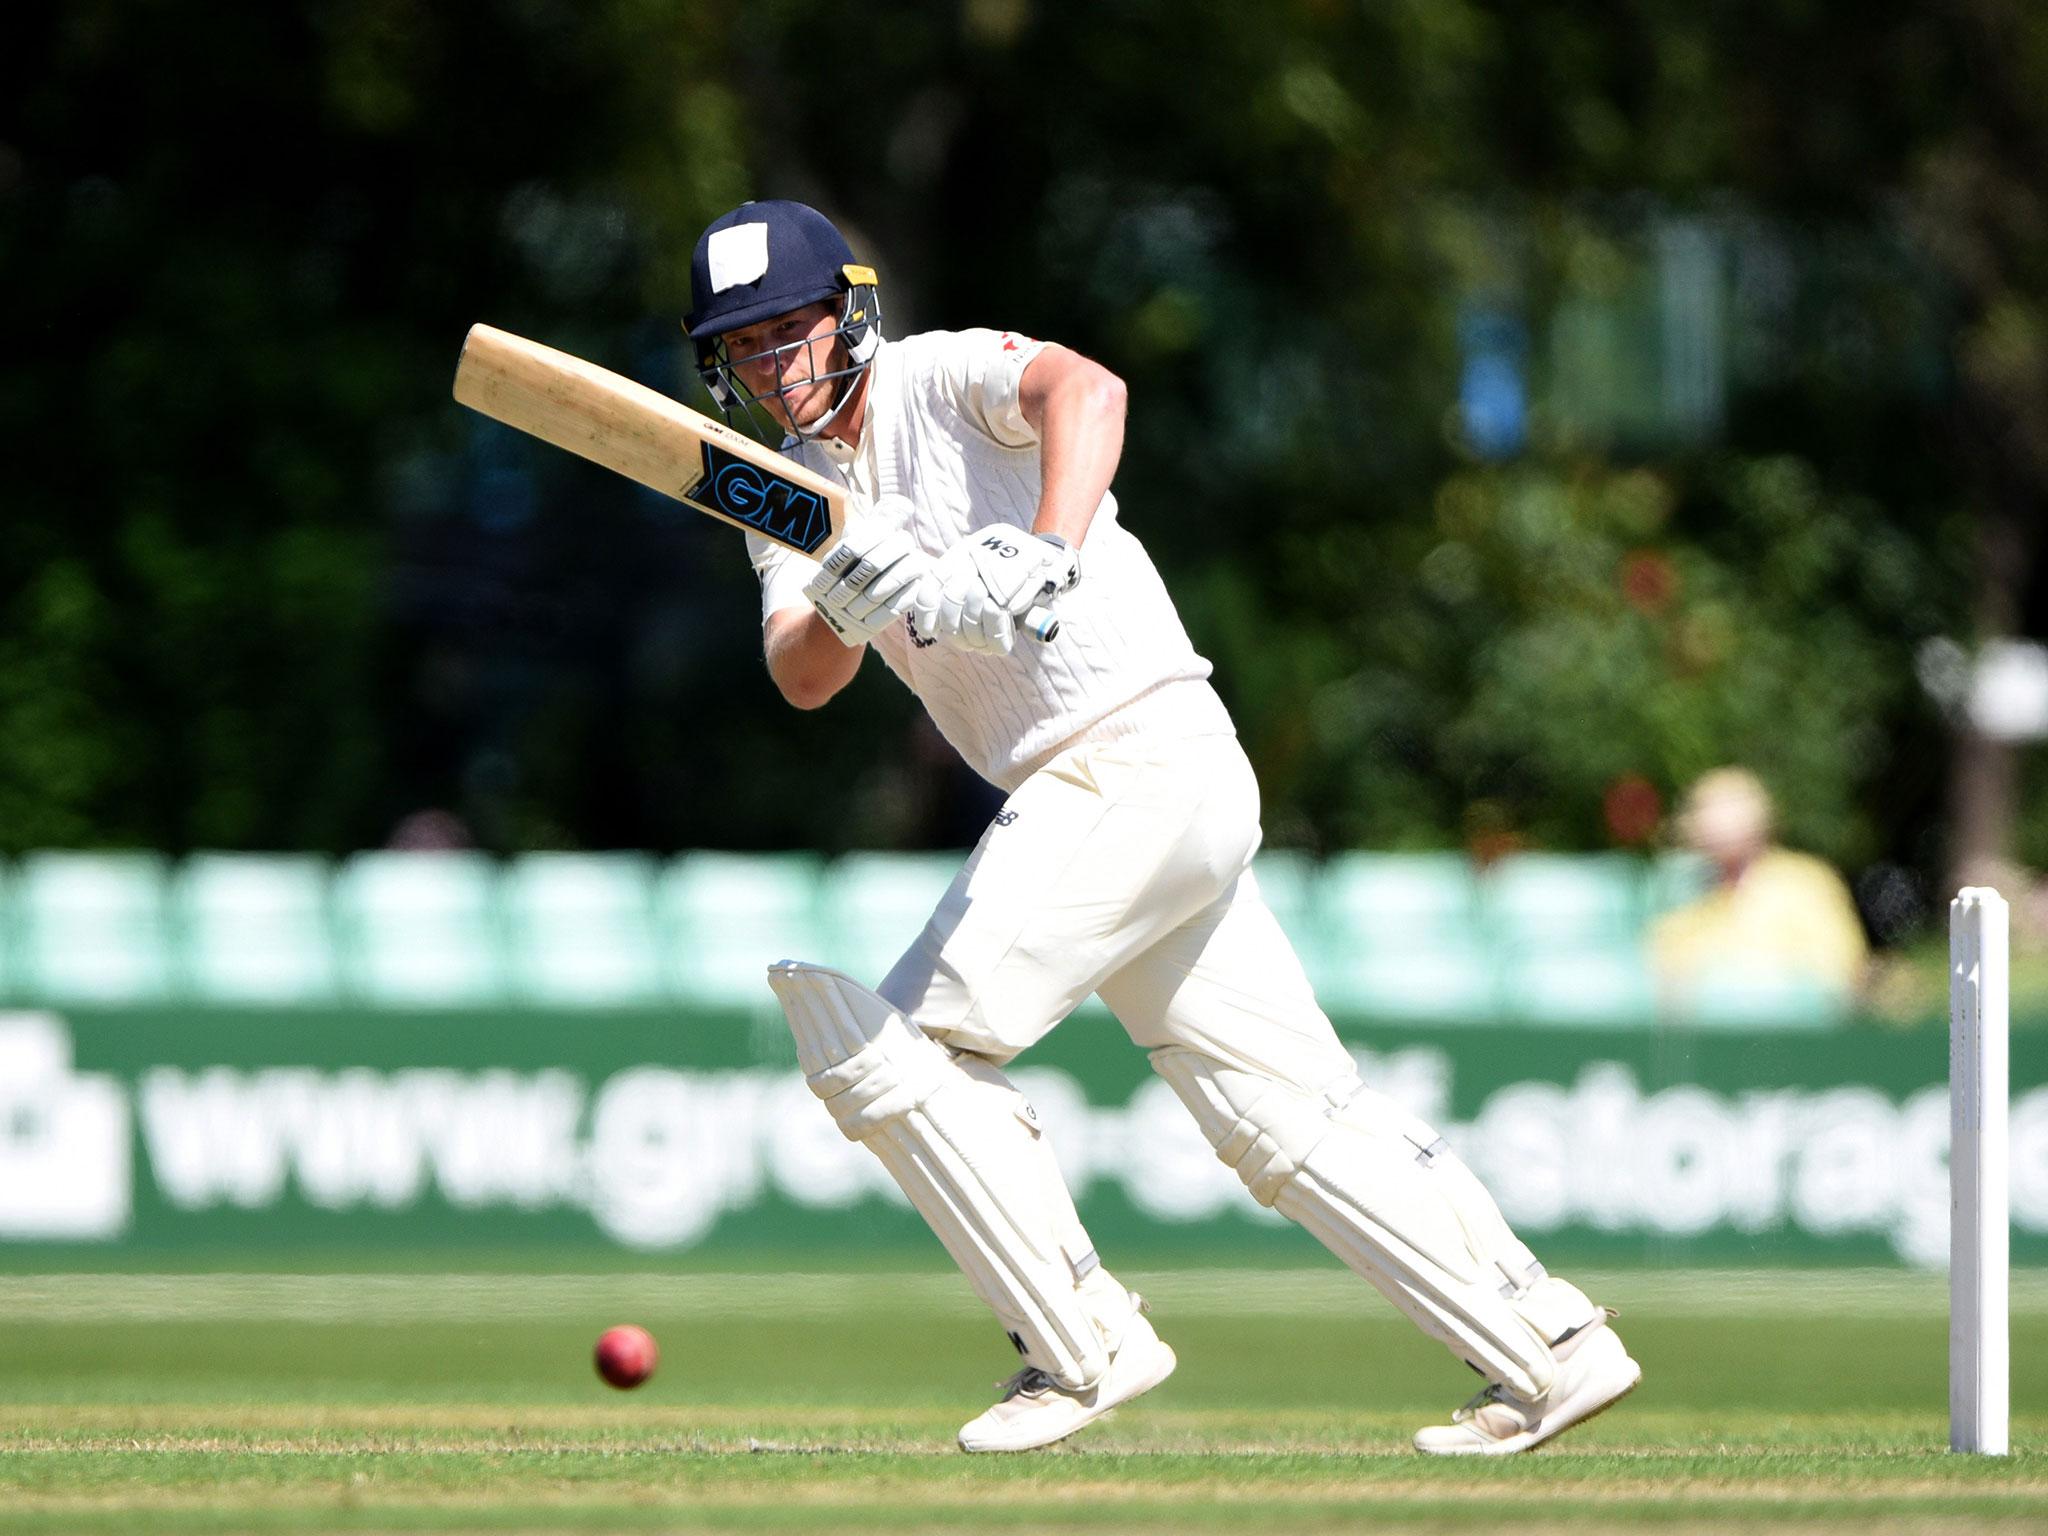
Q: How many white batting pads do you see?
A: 2